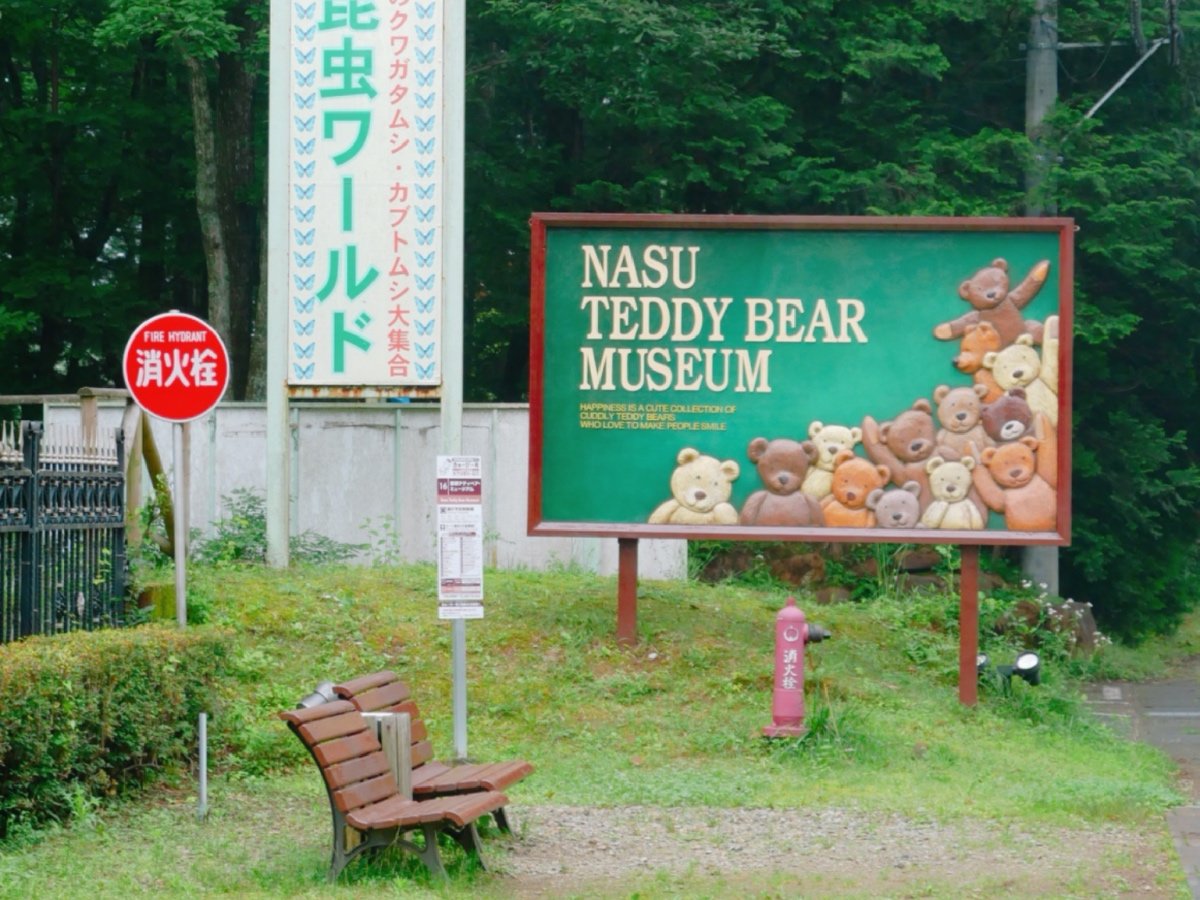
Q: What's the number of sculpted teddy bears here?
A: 13